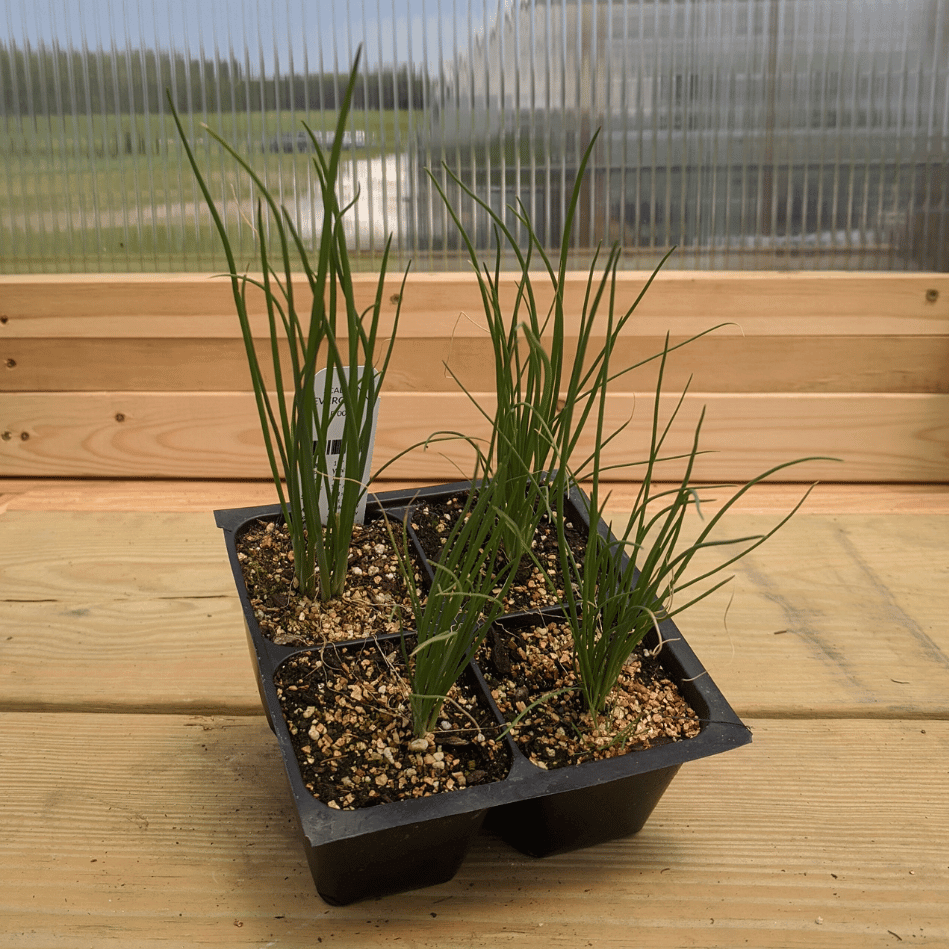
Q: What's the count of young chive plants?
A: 4